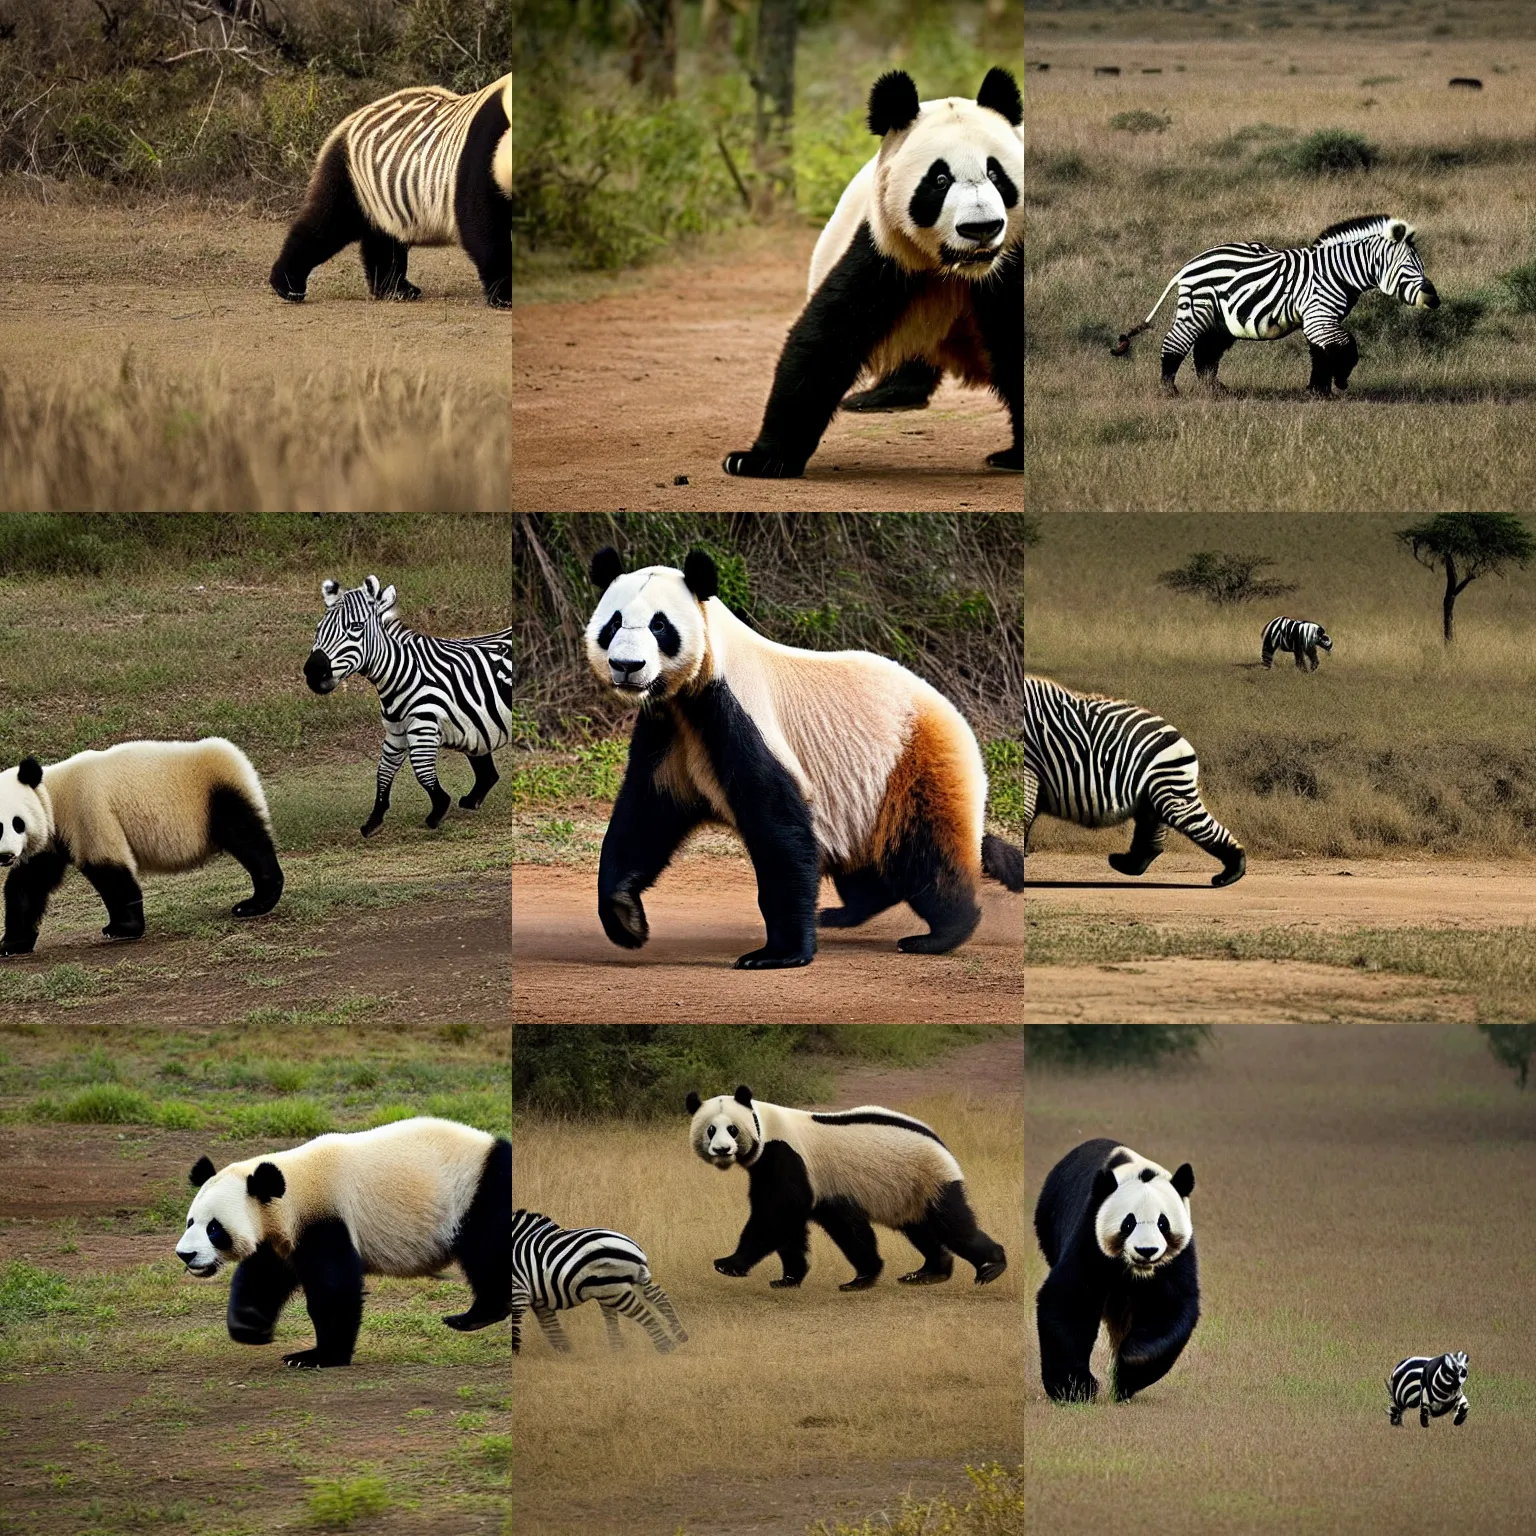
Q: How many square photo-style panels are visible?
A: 9